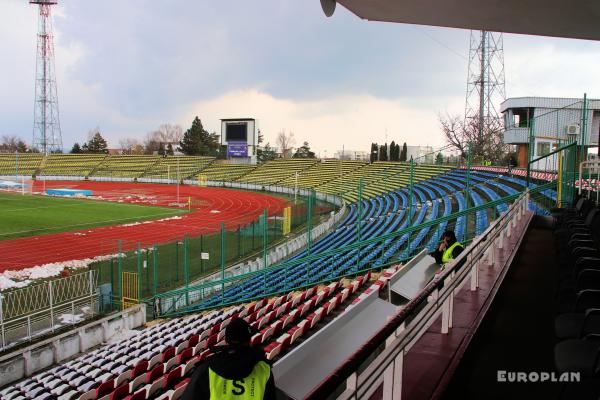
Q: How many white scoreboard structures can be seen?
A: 1